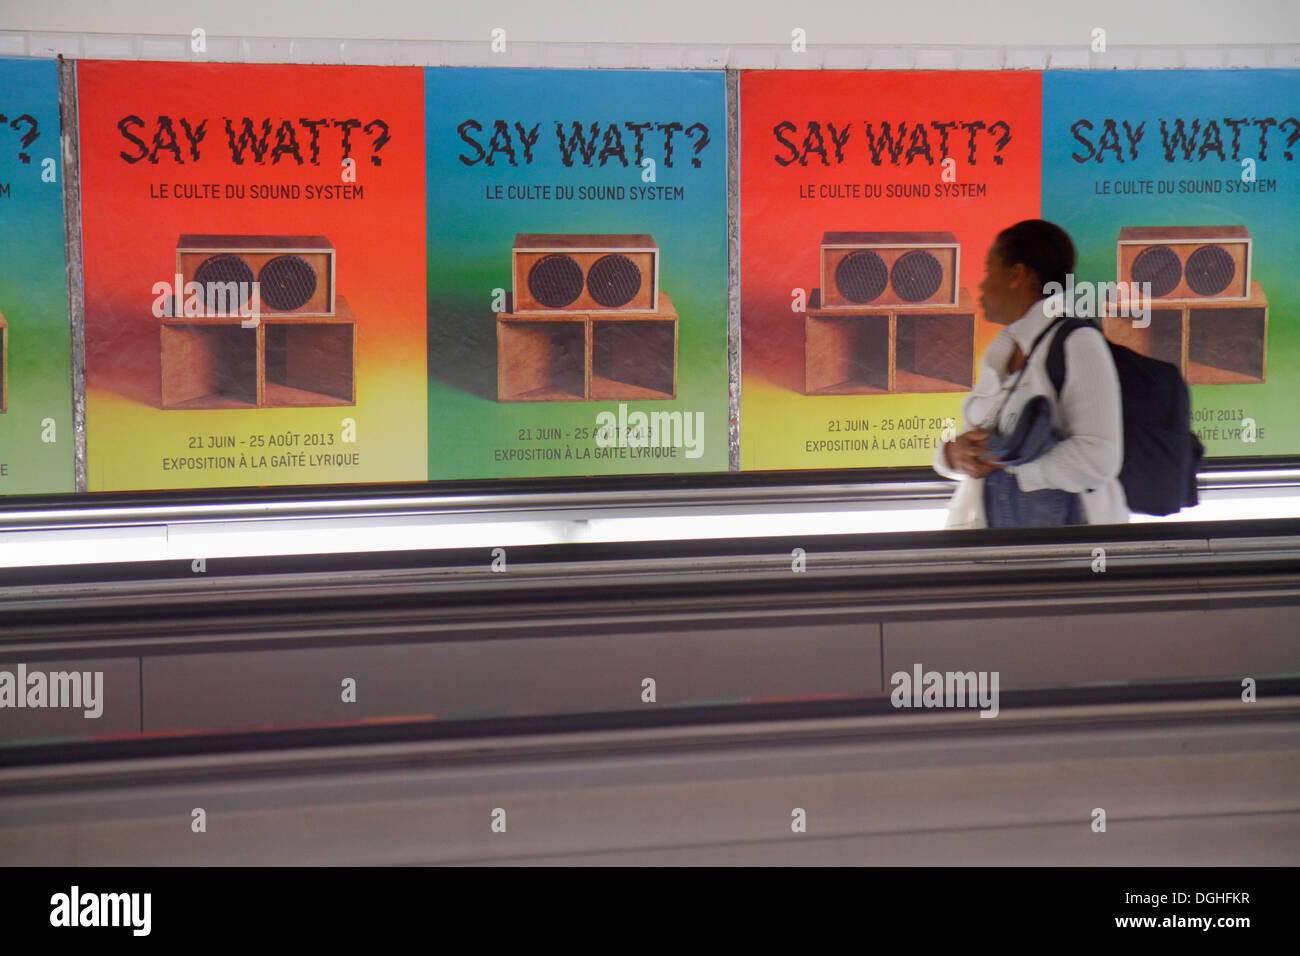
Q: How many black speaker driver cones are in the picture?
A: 8